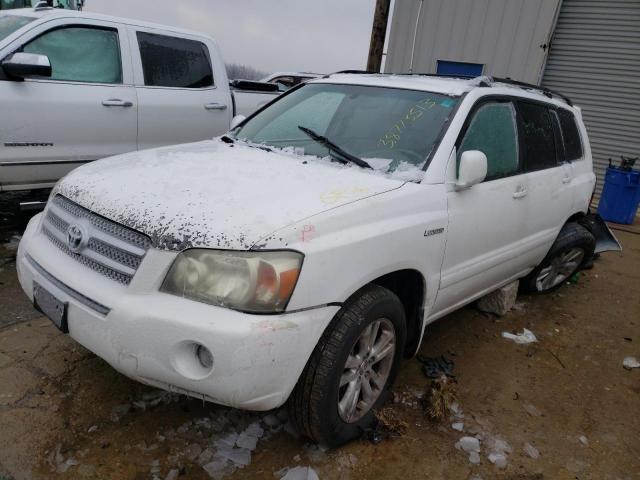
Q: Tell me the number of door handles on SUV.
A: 2